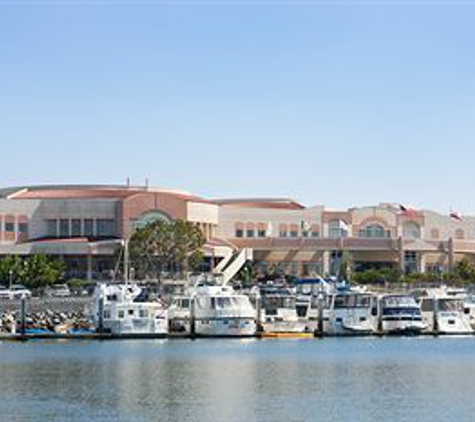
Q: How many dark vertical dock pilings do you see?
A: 7